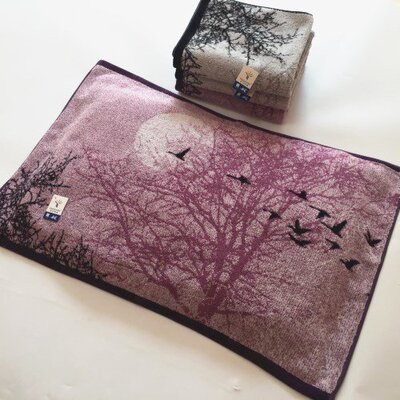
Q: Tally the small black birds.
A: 11